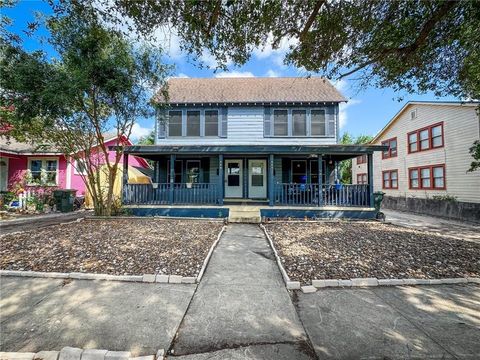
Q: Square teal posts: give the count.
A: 6